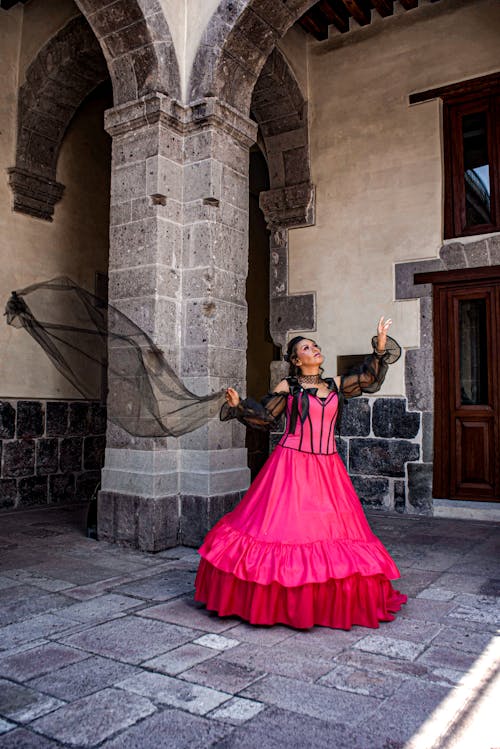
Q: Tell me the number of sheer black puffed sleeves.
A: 2